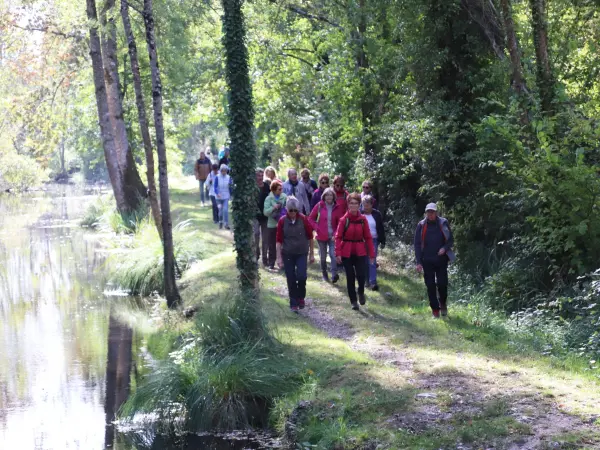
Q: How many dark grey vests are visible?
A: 1